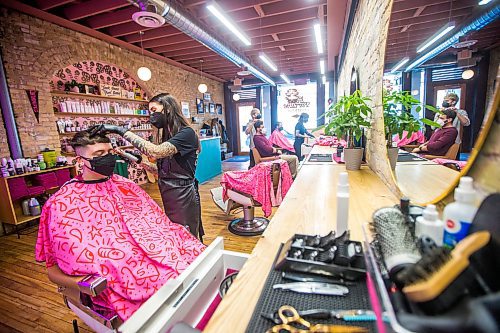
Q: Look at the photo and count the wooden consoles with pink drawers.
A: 1